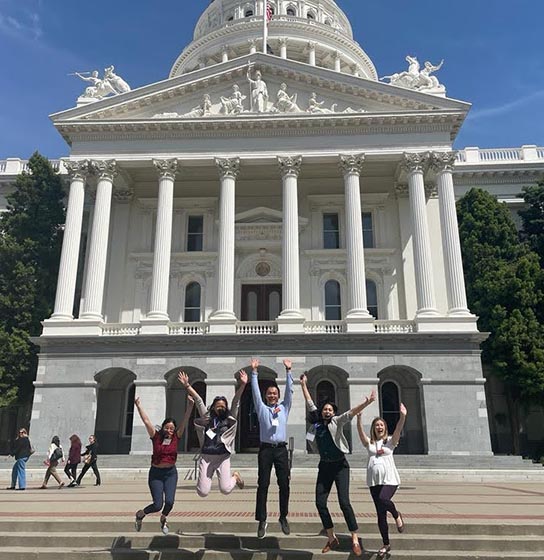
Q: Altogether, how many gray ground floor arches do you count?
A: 5